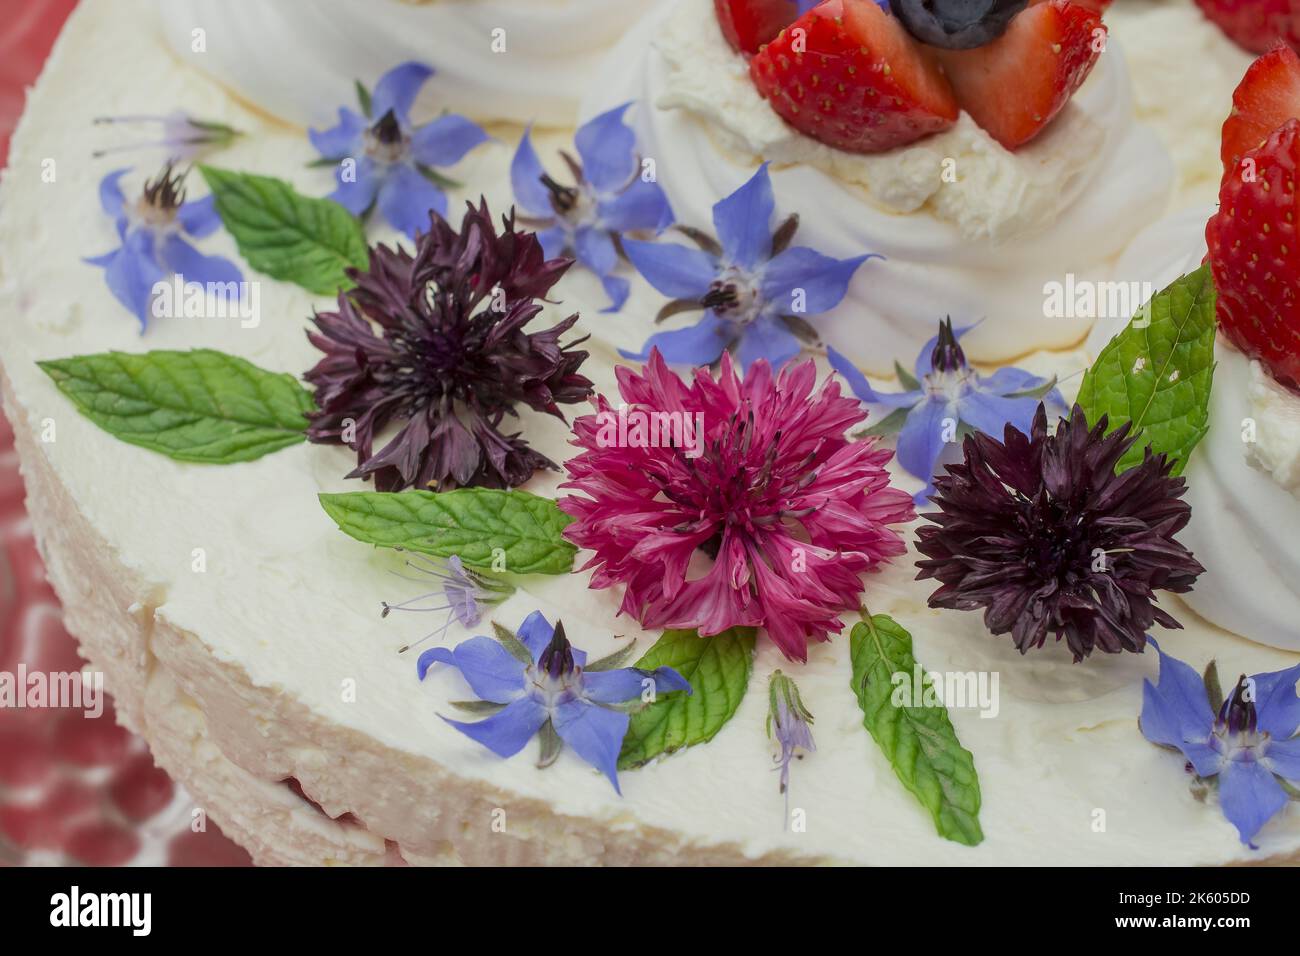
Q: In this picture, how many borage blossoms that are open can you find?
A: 7